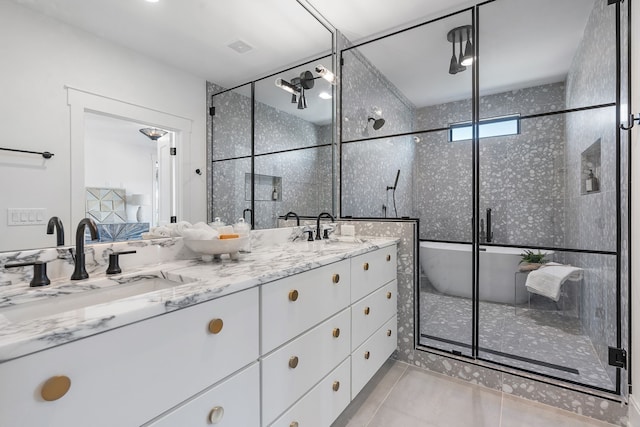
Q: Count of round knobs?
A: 15